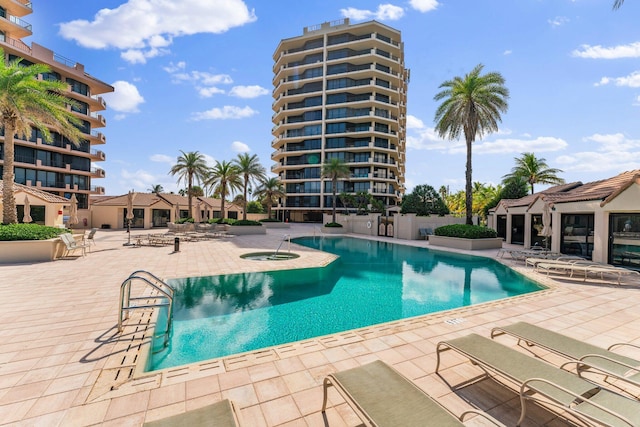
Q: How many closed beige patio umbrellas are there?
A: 7